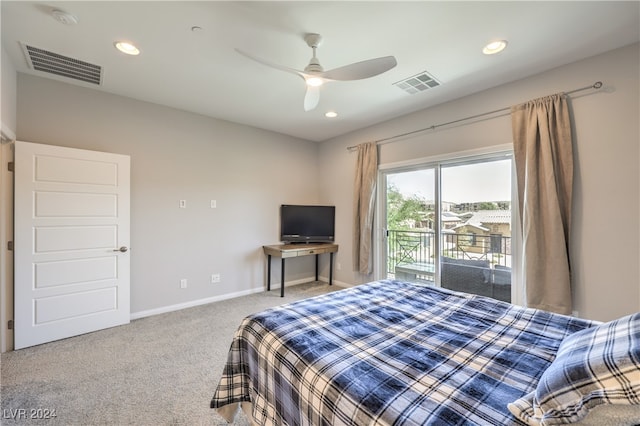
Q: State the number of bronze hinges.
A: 3